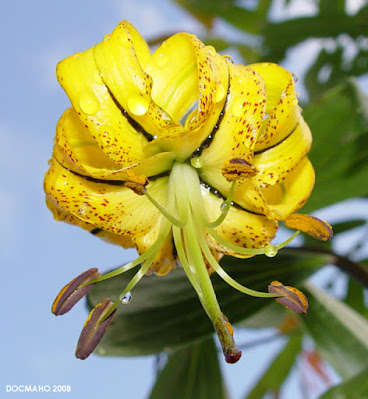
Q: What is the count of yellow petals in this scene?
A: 6